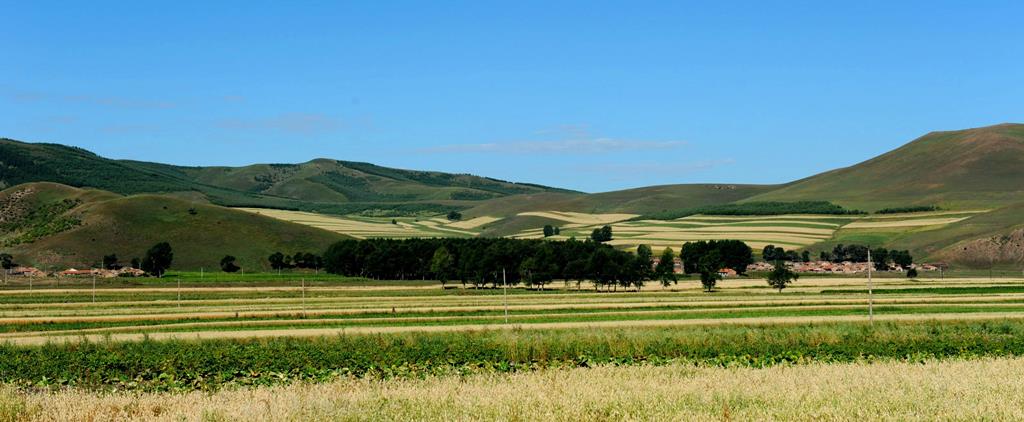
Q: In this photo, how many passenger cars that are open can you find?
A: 0